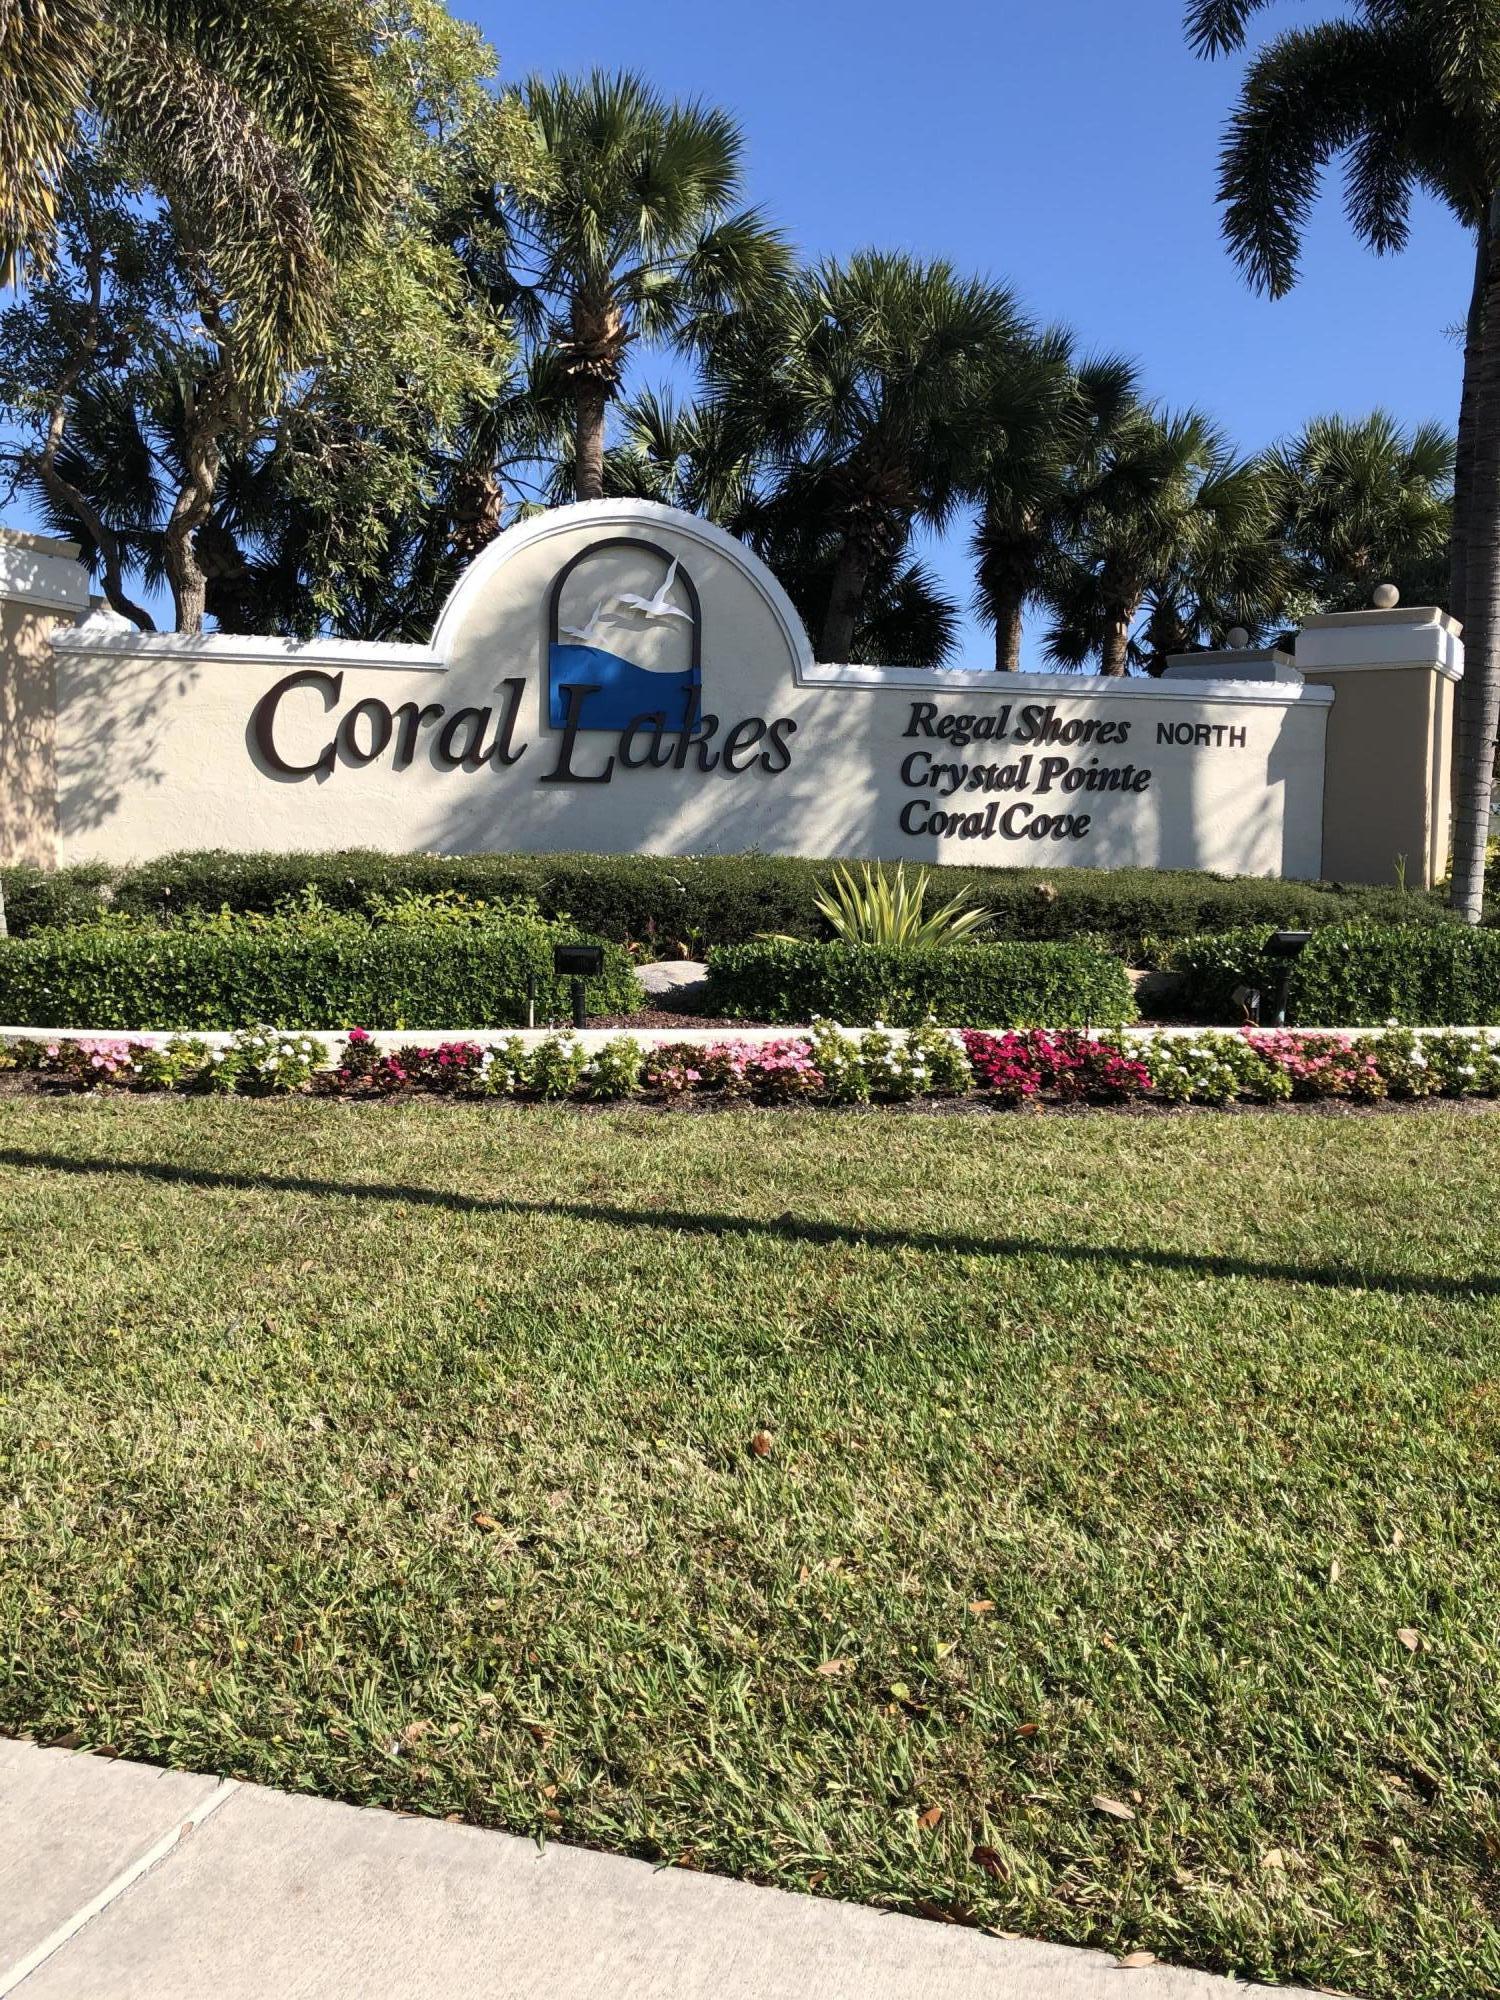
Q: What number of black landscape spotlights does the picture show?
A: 2